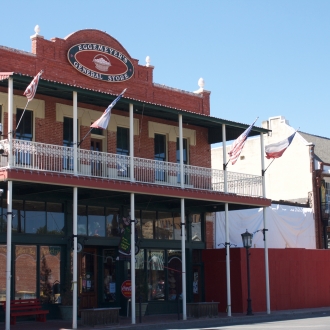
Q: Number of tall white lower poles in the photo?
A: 6